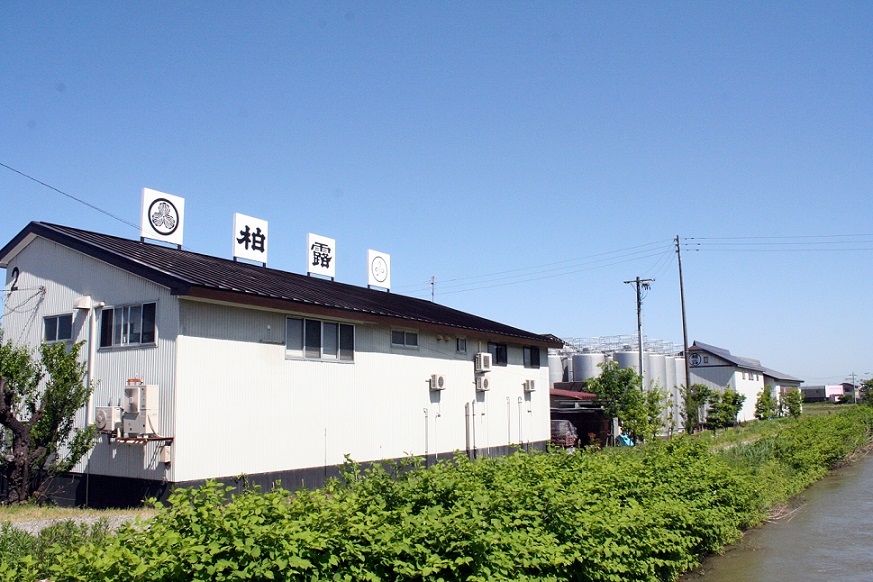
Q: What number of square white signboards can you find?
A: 4